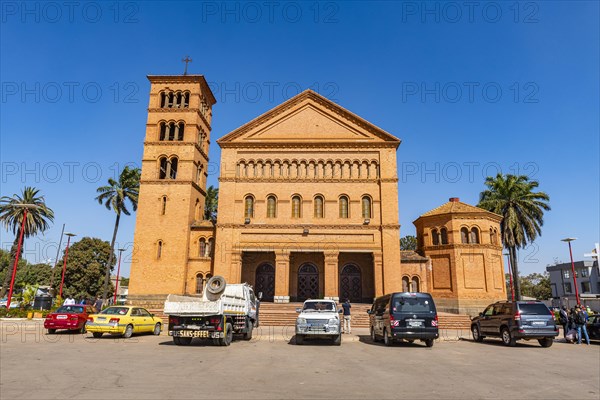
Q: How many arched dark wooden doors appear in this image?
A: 3